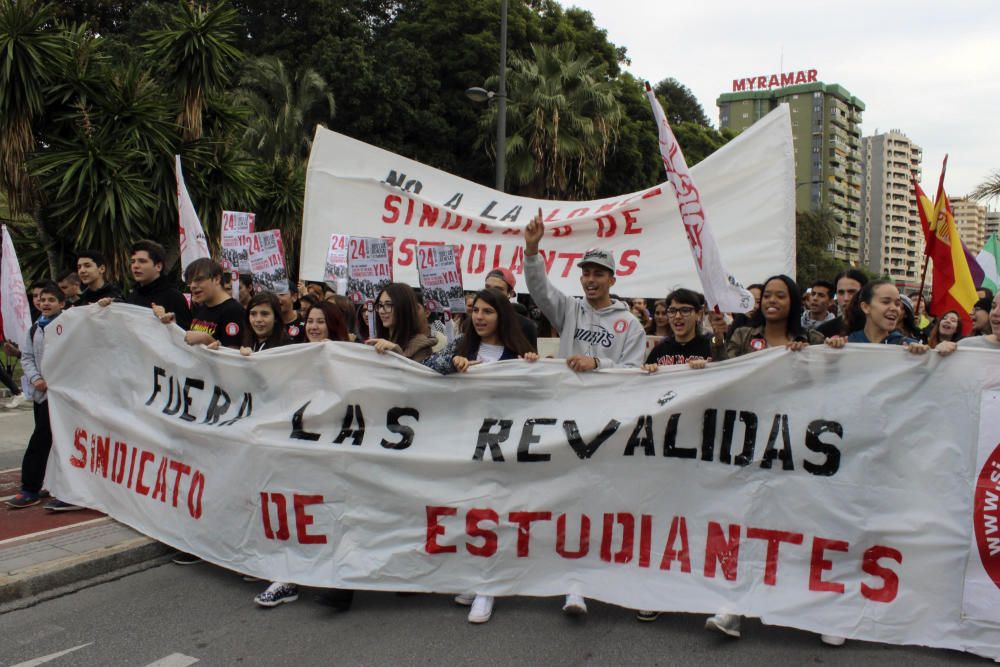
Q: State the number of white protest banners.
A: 2